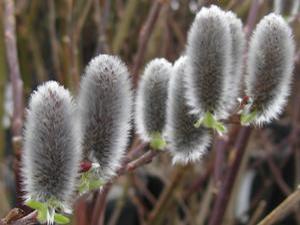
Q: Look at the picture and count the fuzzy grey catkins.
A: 7